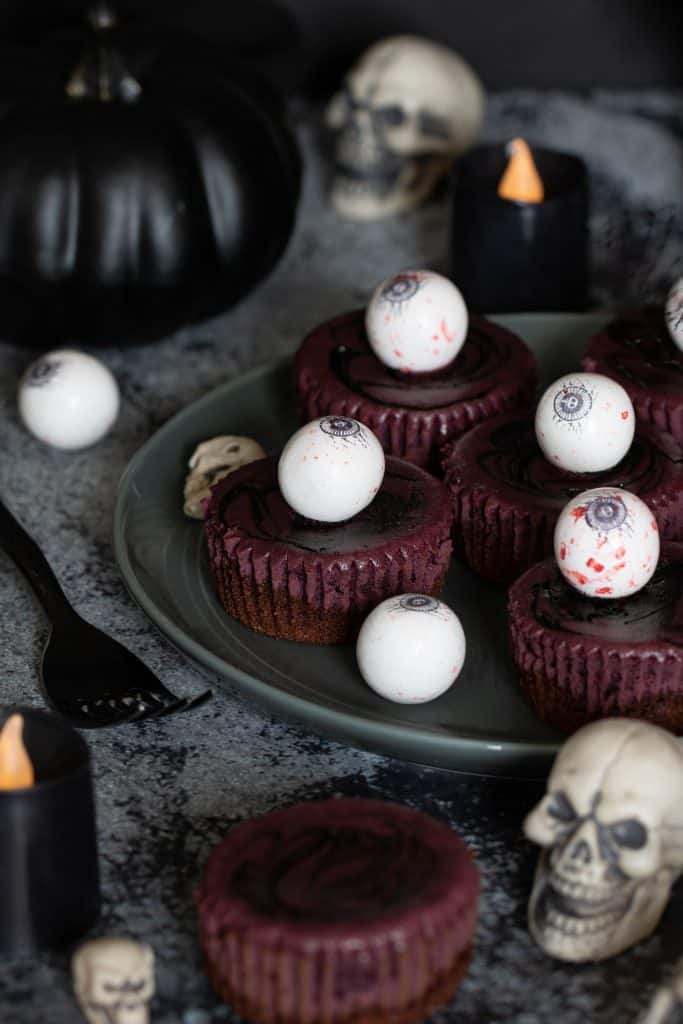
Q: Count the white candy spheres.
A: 7